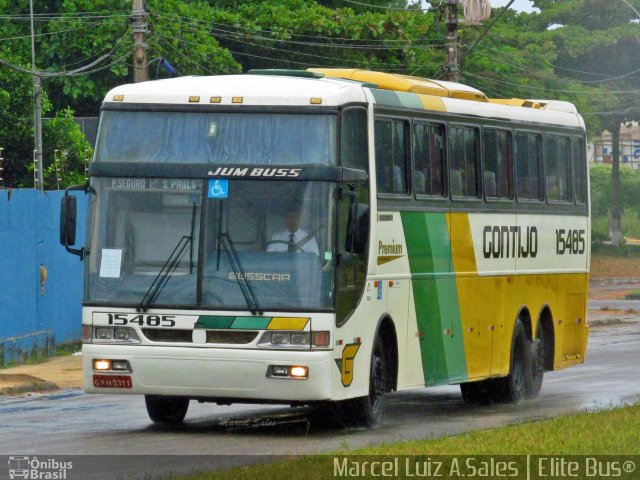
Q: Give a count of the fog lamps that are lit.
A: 2